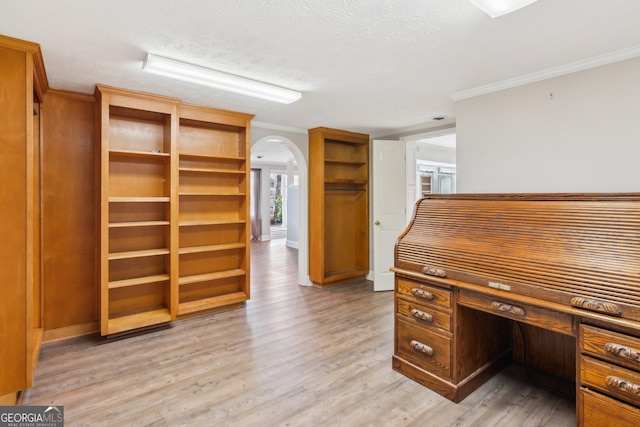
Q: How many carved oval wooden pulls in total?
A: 8